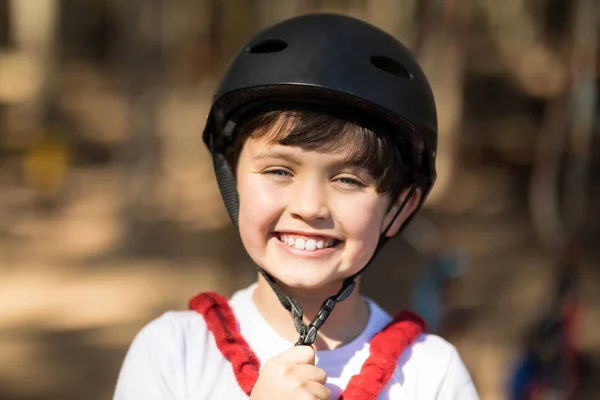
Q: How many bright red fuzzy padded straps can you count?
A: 2